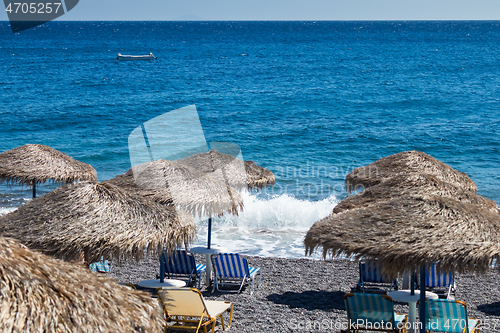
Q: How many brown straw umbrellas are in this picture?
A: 8